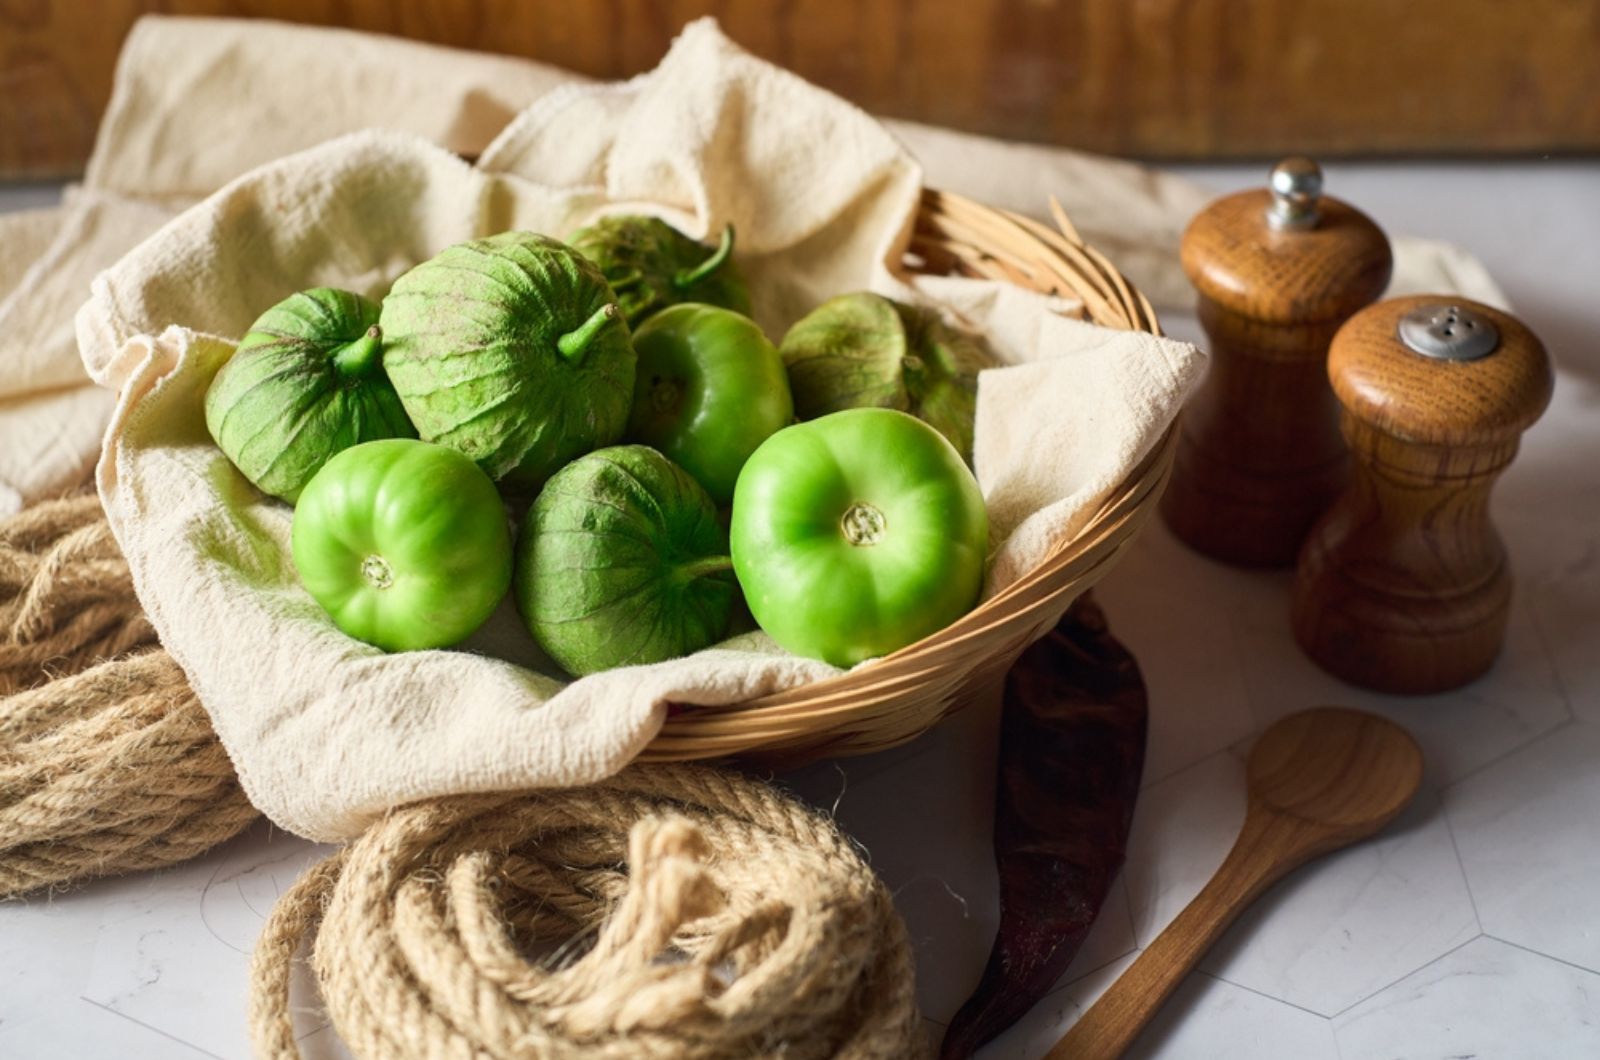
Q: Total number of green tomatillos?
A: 8